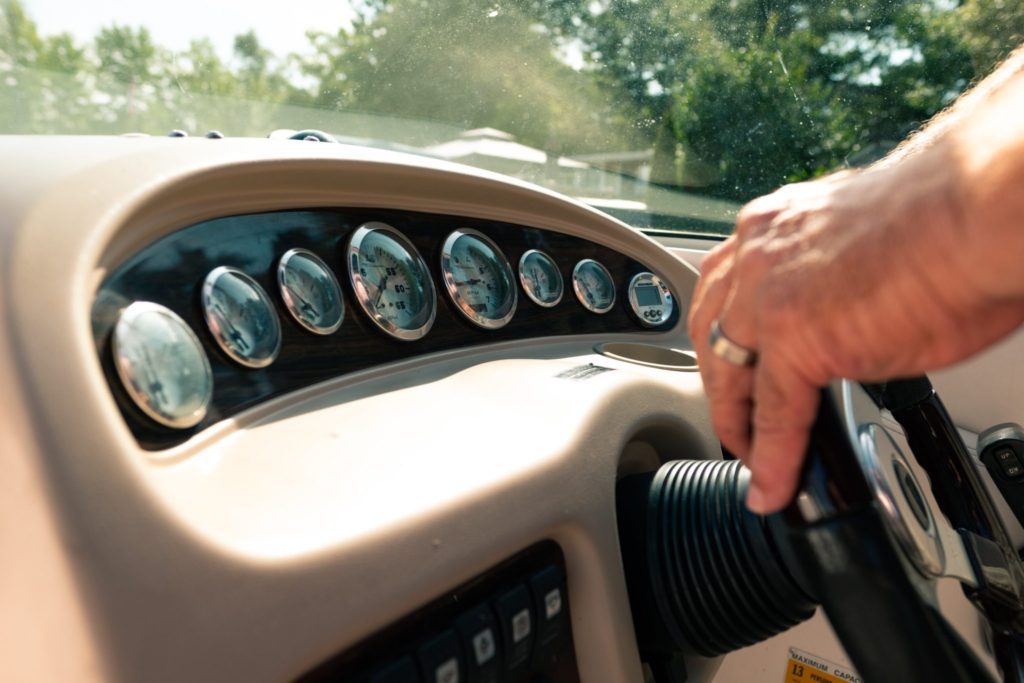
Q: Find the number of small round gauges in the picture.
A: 6